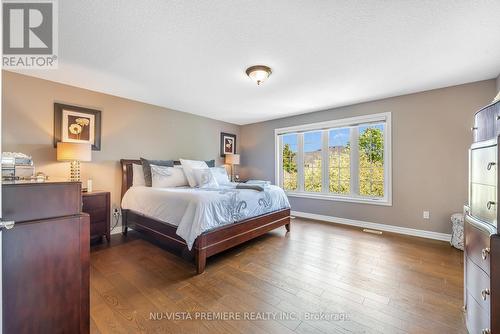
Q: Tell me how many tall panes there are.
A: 4